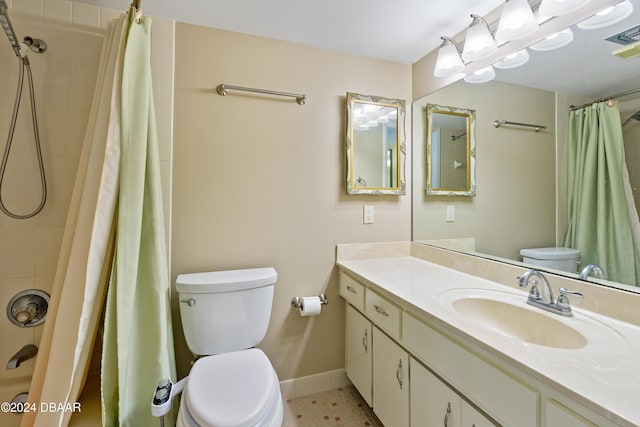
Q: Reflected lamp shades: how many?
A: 4